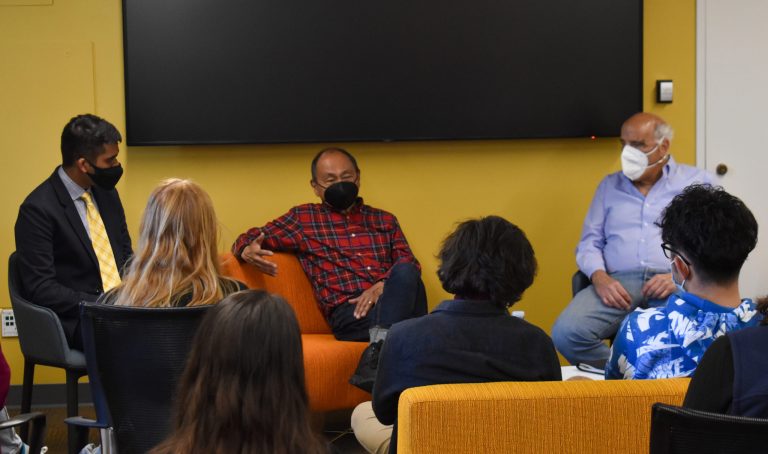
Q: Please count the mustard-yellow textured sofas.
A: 1